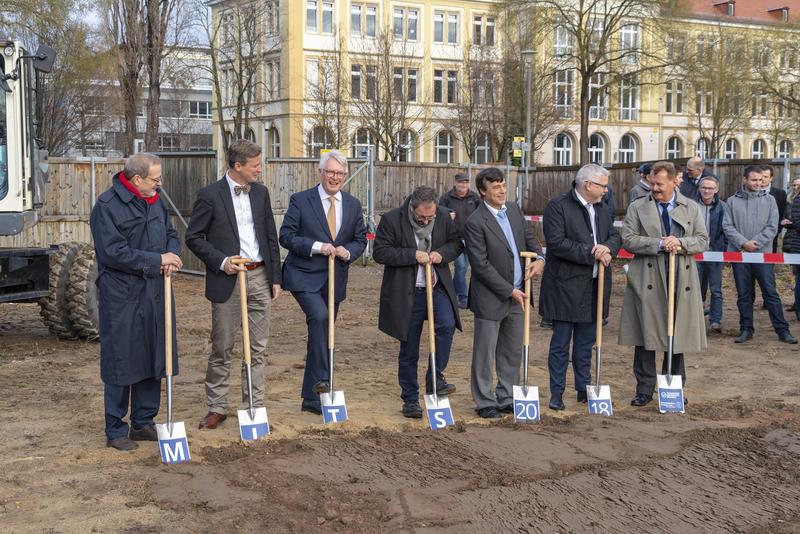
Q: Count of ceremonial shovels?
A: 7